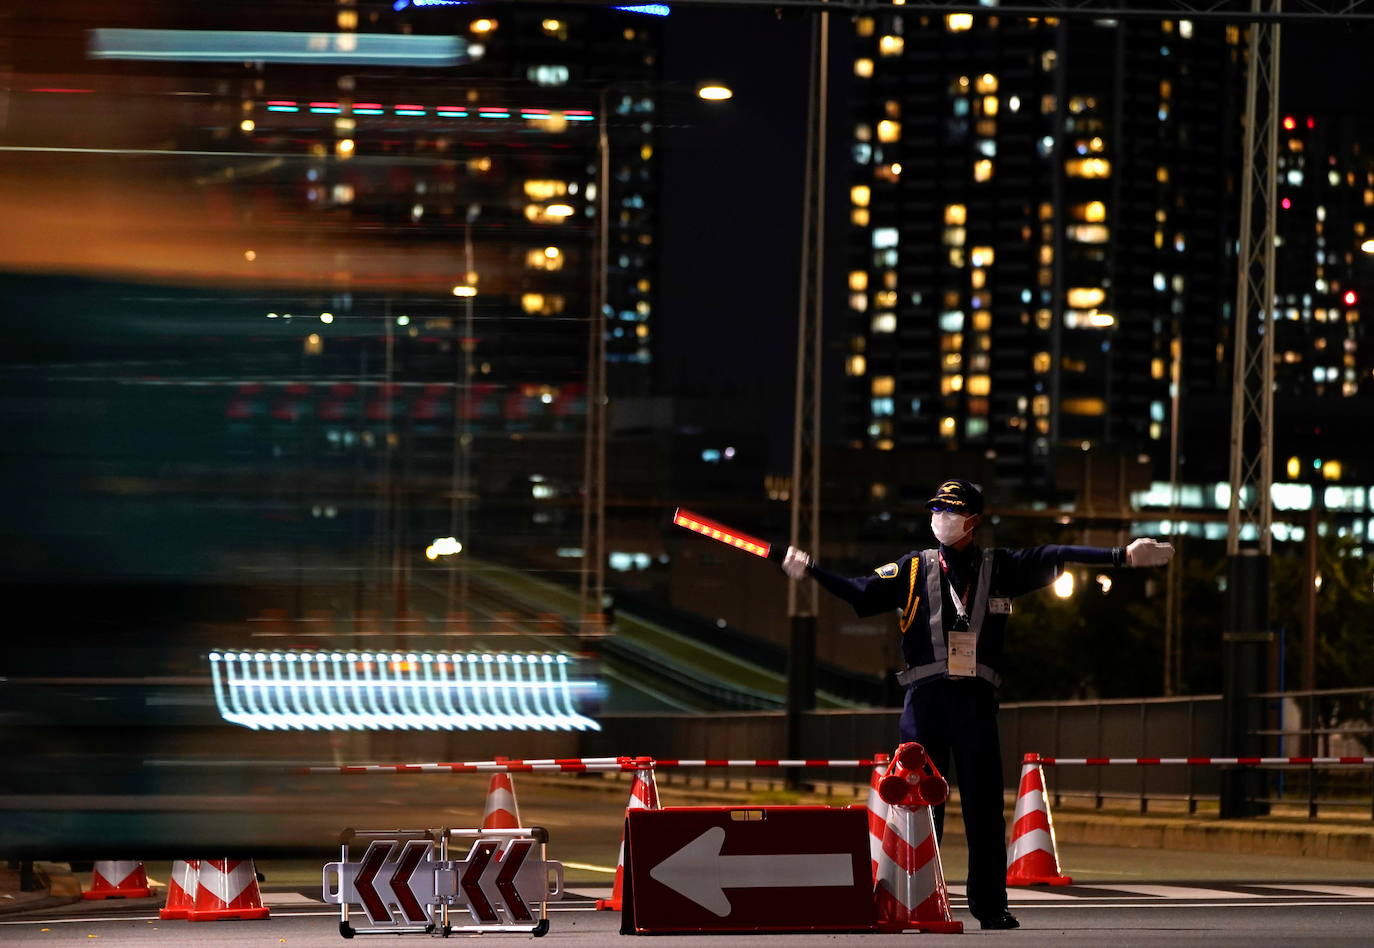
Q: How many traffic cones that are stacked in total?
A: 0